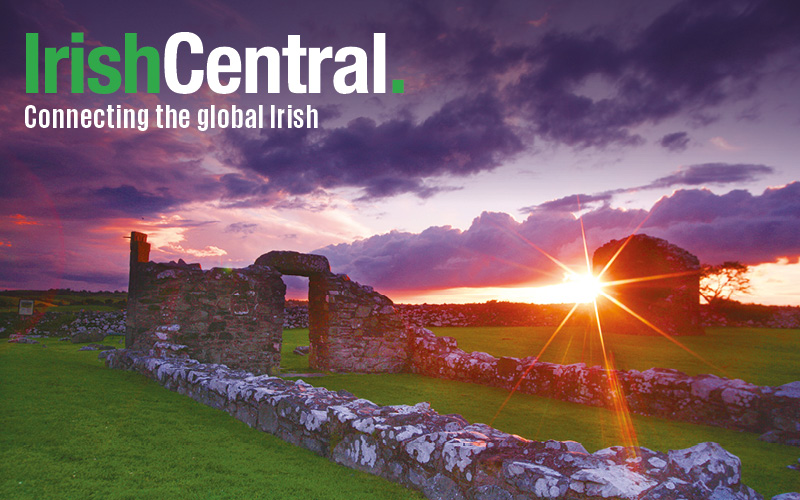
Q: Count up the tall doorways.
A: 1